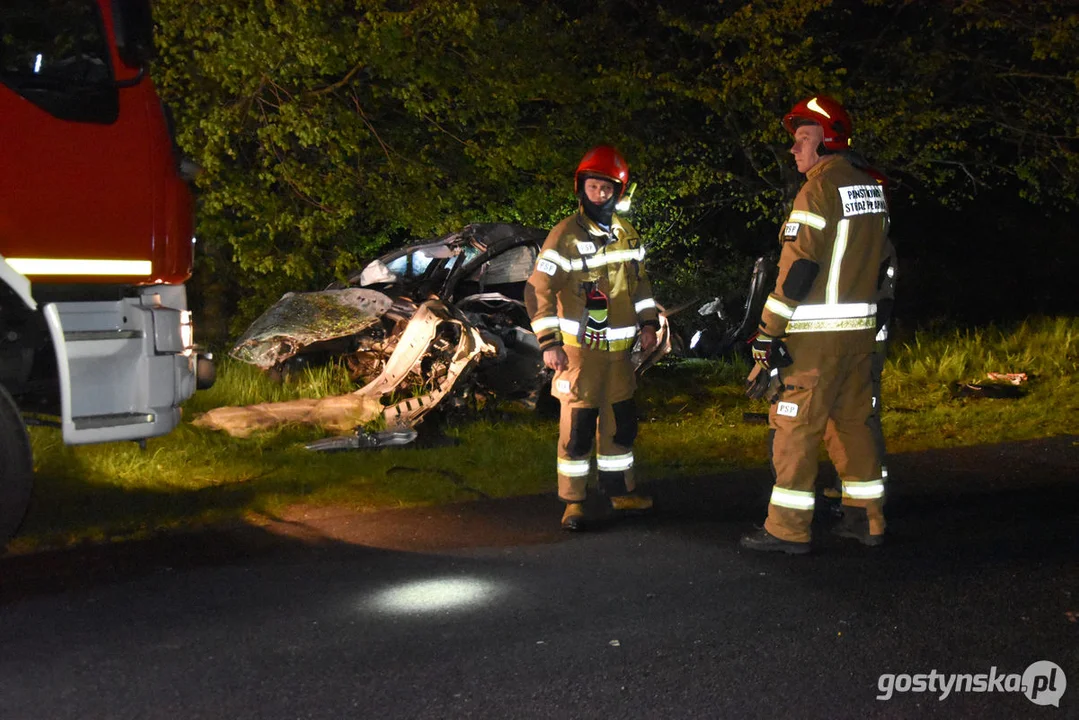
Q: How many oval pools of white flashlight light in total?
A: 1